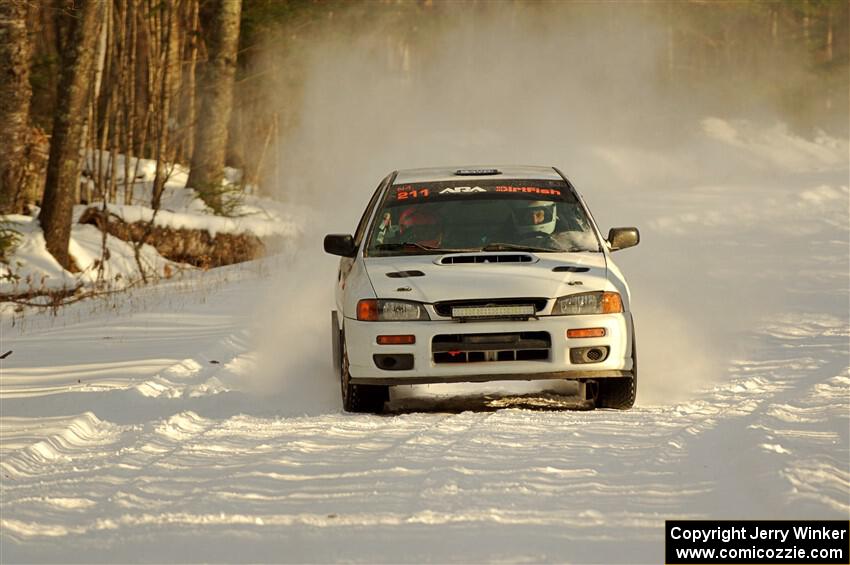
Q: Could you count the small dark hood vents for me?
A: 2